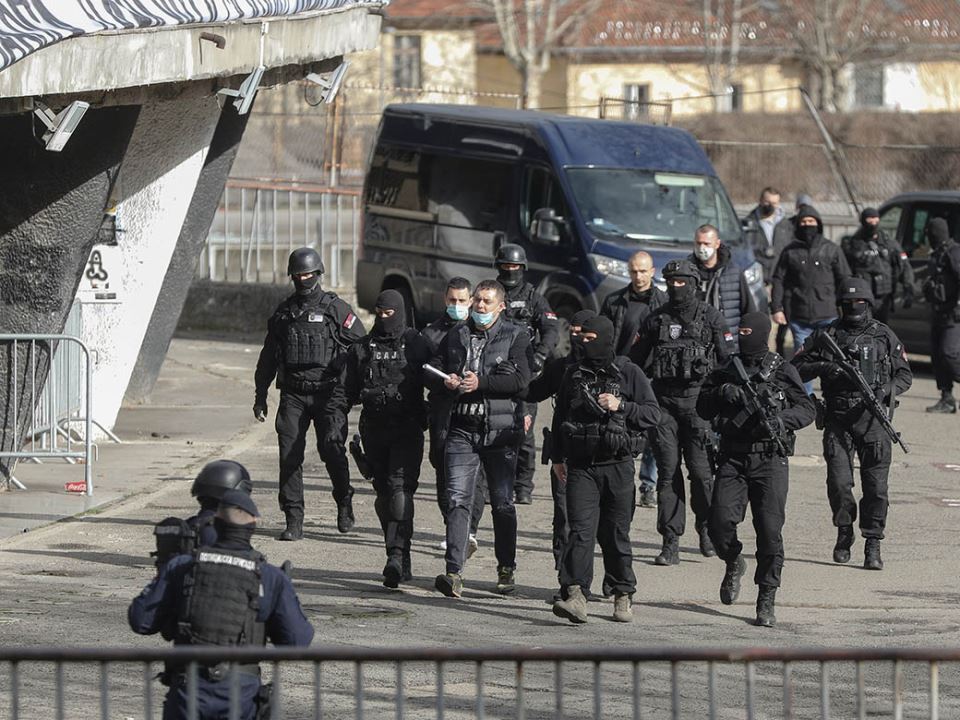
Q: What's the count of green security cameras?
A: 0